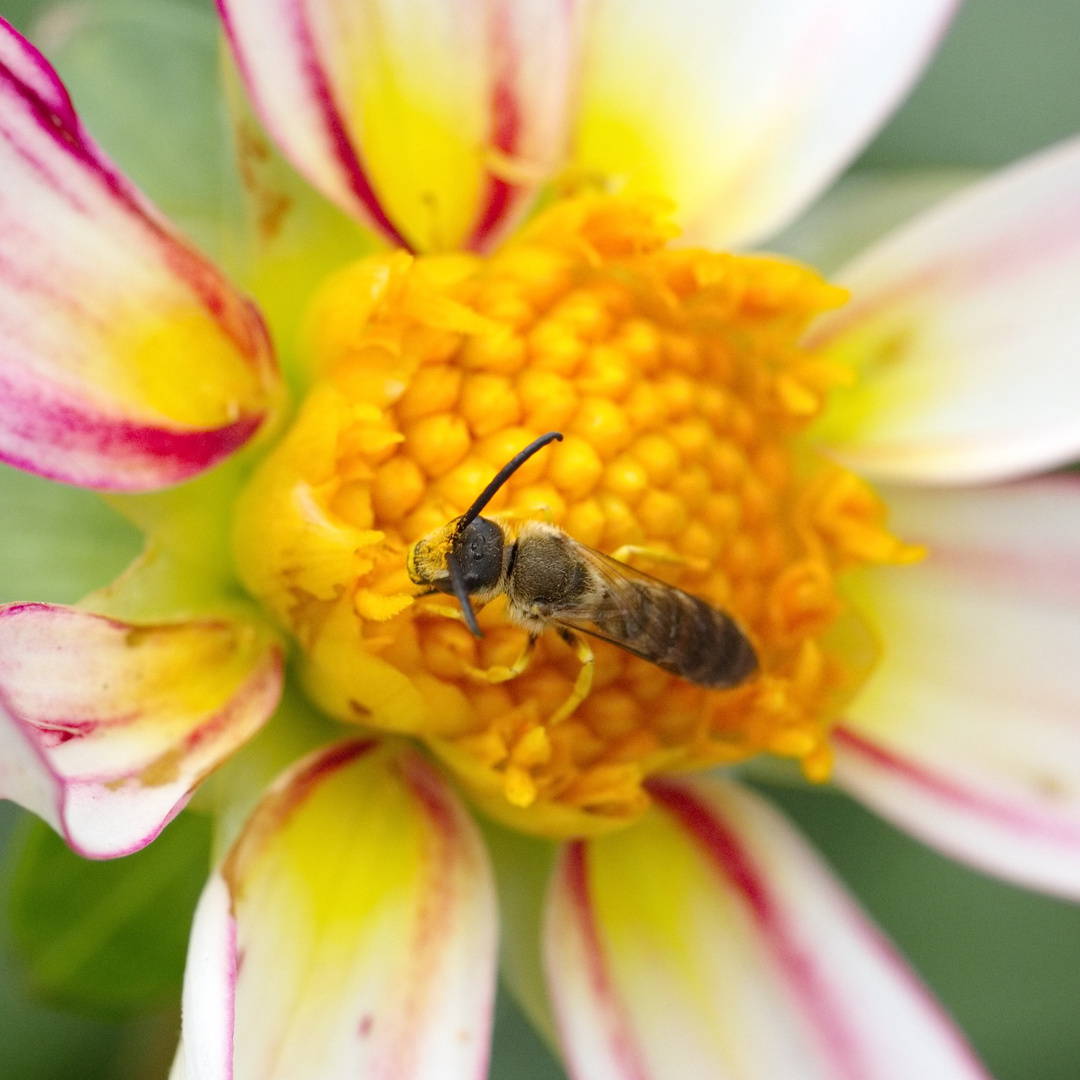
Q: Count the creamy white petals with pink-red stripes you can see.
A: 8